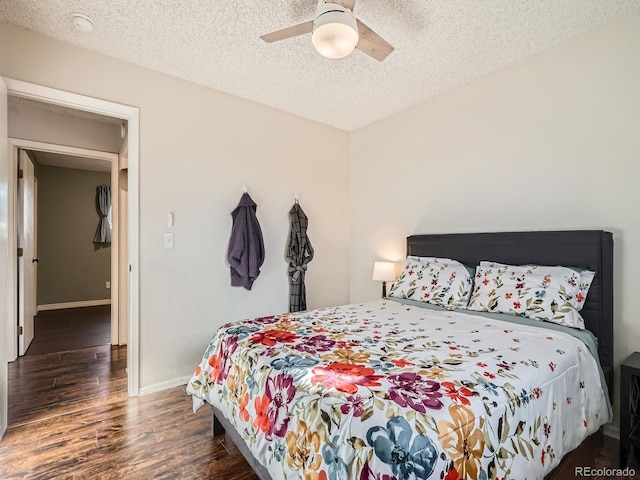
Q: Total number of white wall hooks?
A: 2